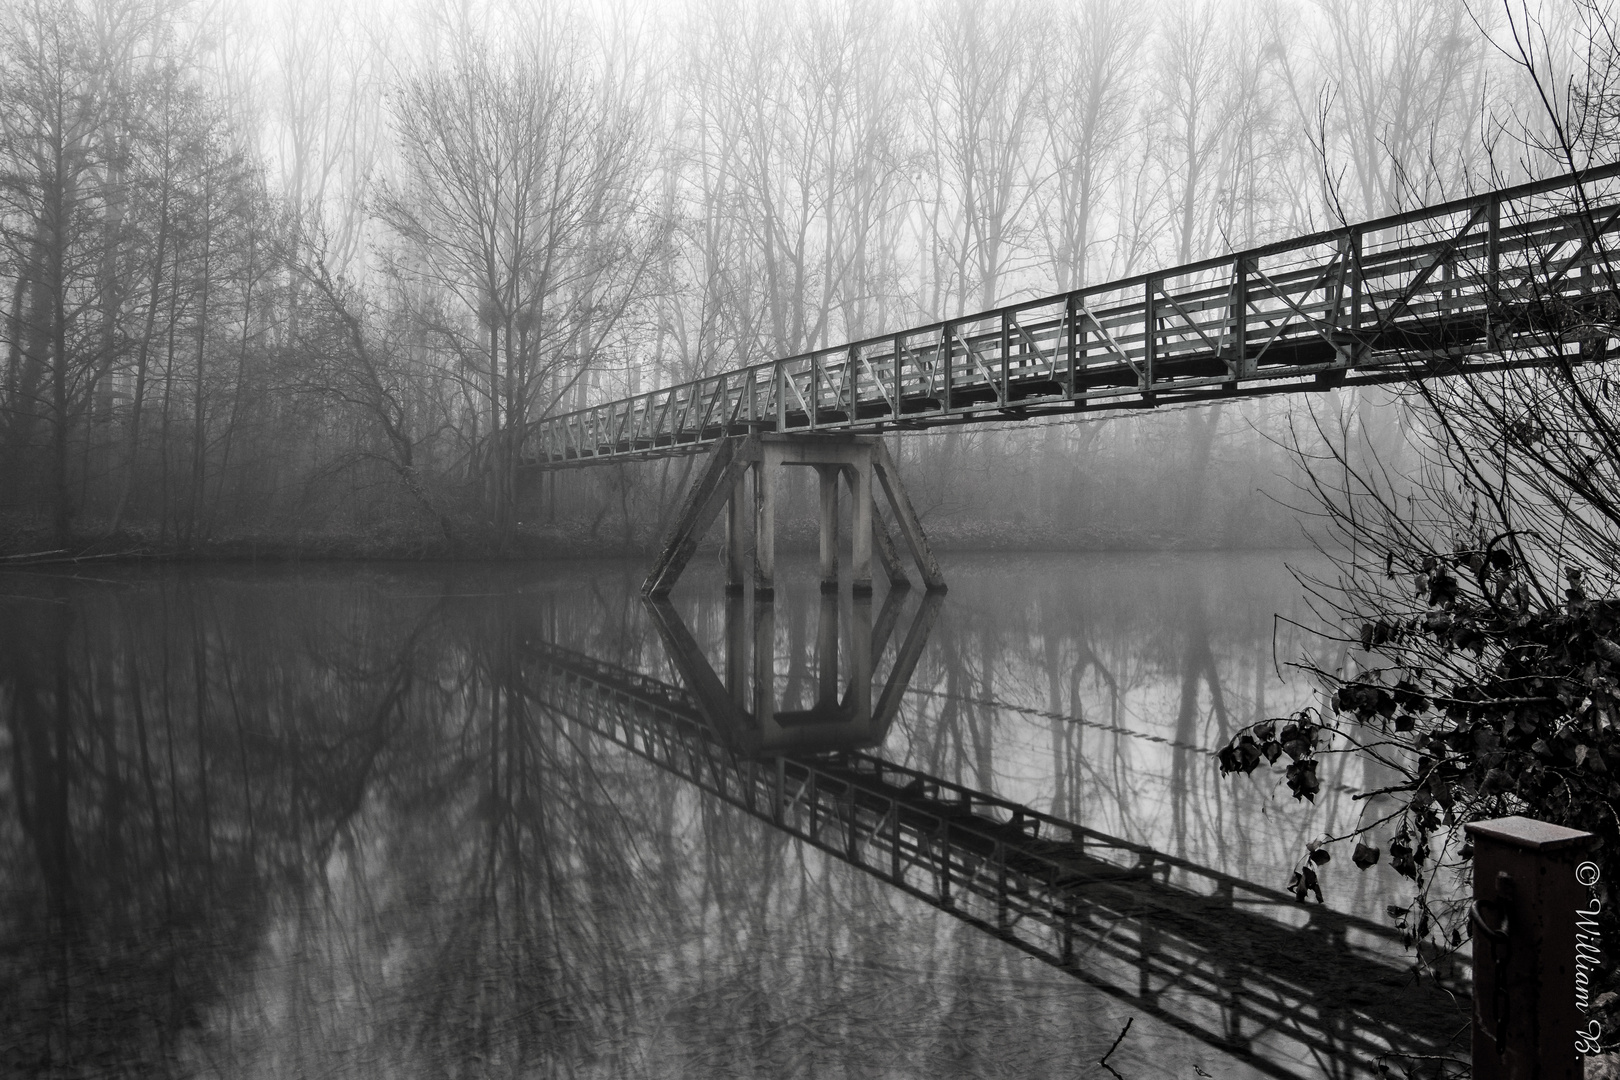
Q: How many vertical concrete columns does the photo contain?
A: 4